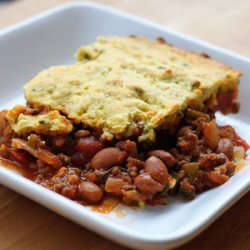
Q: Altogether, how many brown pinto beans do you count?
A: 6